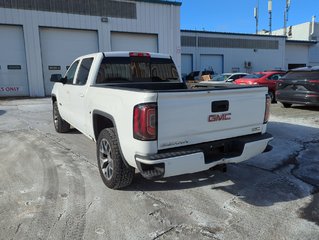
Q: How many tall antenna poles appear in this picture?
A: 3